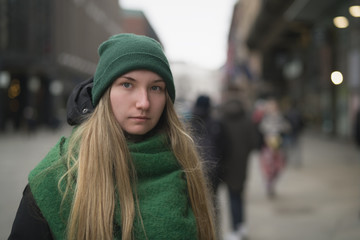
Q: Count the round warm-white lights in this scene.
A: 3